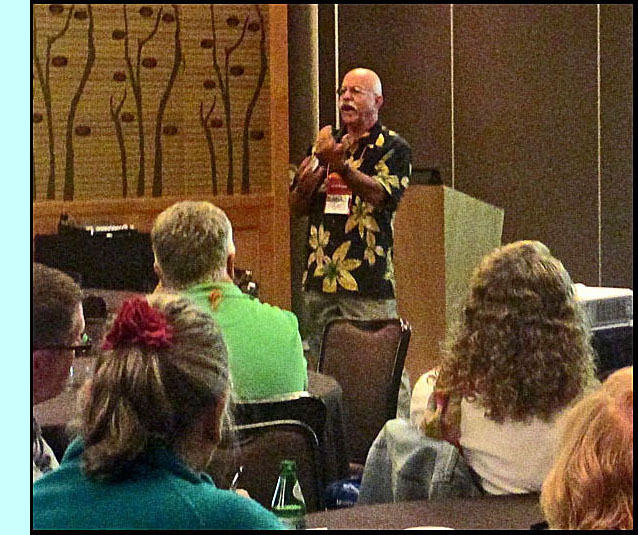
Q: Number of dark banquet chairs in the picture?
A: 3